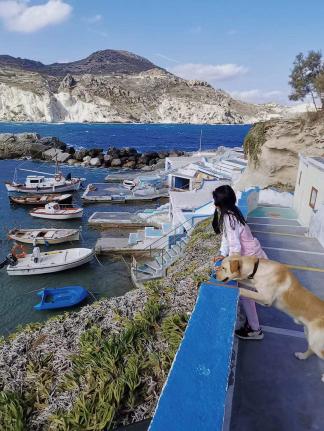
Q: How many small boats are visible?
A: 6